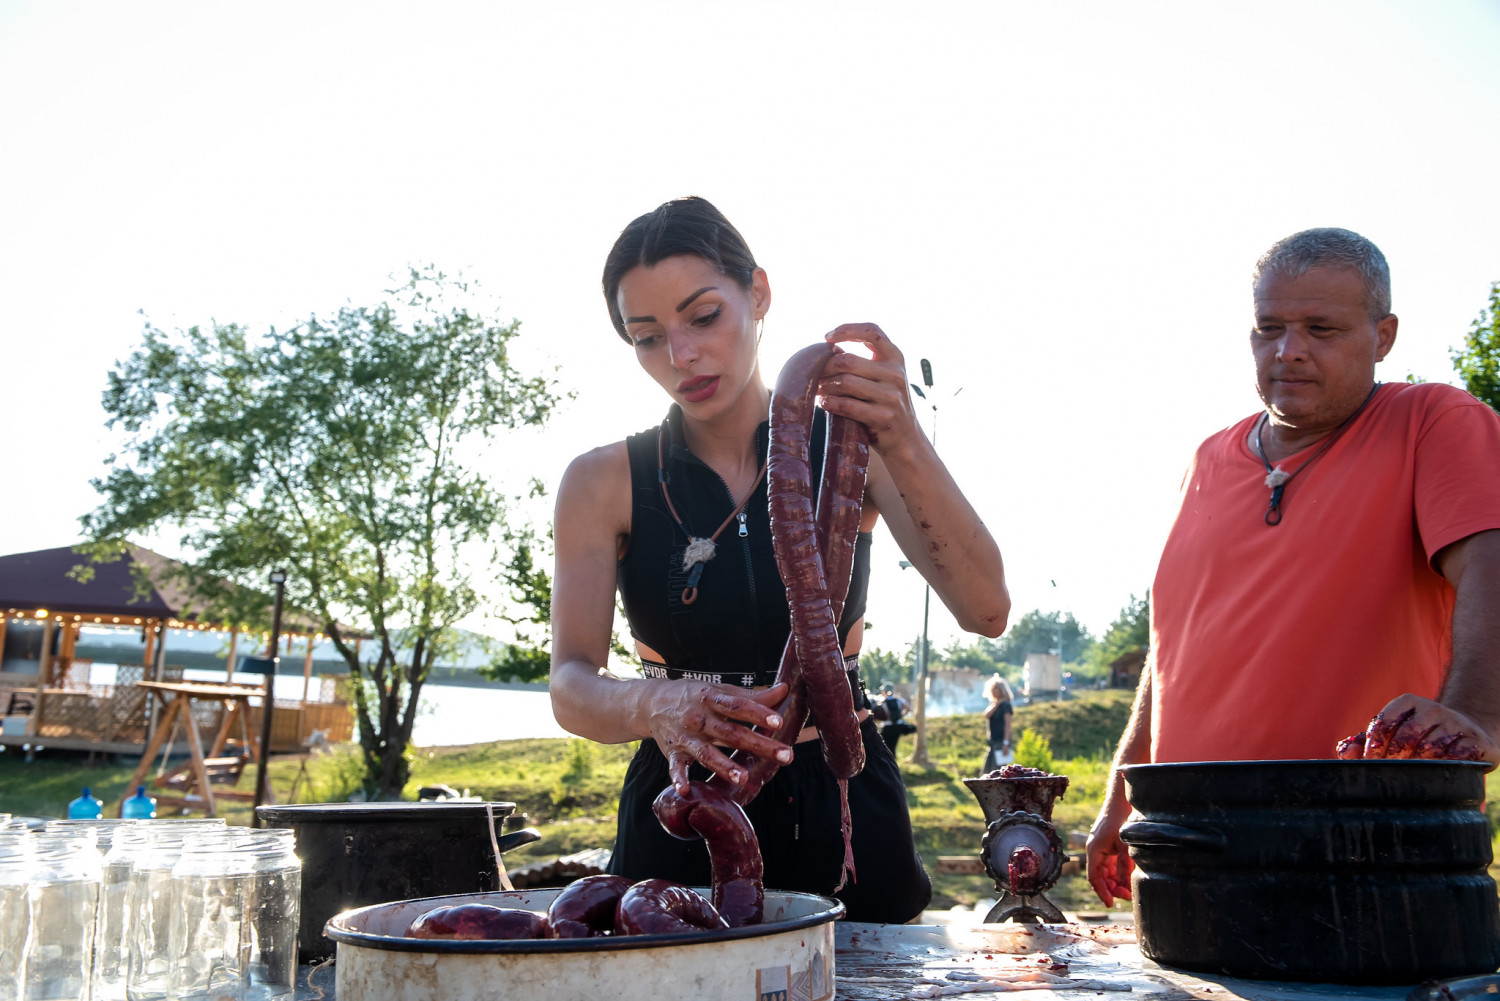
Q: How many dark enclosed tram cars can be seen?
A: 0